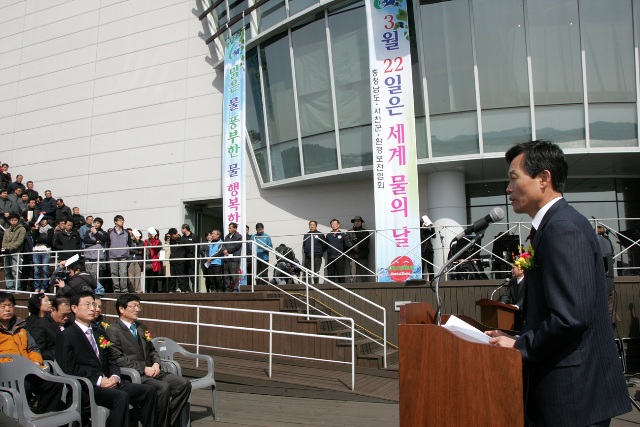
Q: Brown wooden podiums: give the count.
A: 2